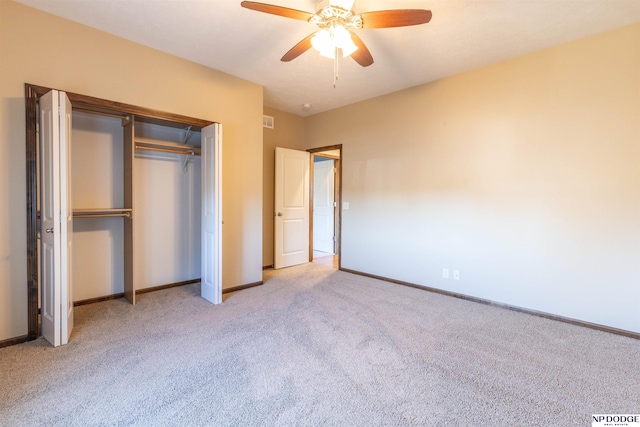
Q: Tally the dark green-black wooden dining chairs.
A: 0